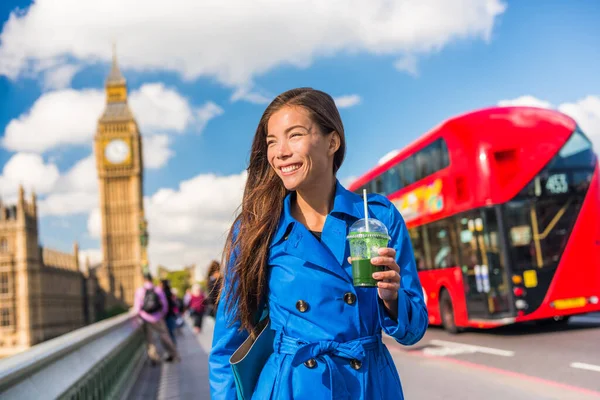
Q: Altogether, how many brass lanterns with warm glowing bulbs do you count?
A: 0